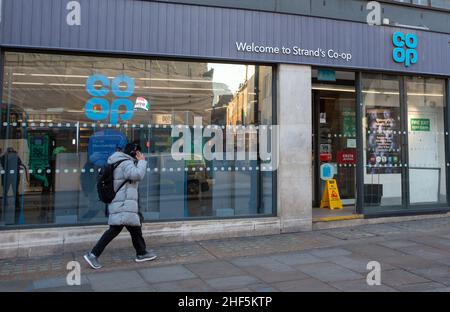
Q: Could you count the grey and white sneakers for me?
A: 2